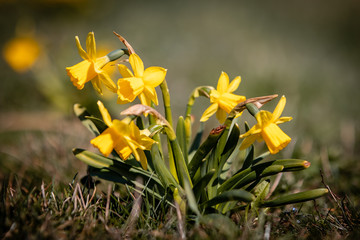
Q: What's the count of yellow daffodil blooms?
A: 6